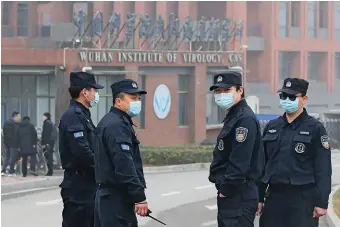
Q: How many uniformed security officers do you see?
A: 4